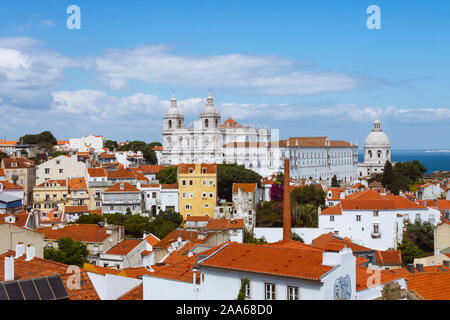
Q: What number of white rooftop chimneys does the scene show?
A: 3